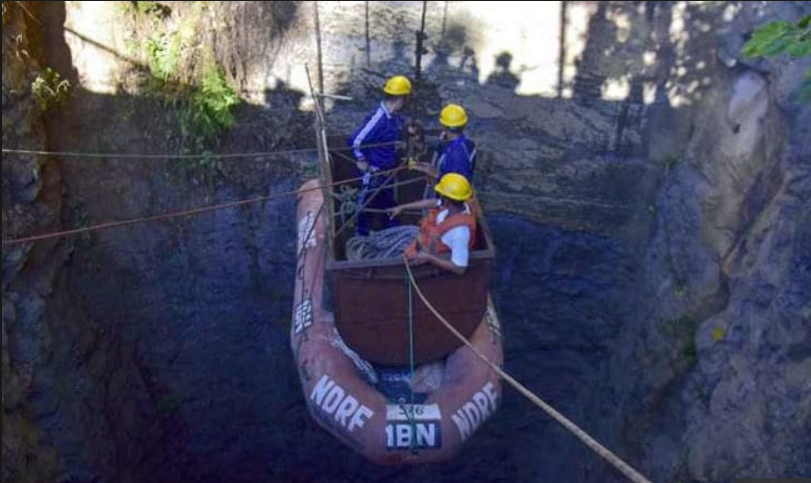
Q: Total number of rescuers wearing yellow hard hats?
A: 3